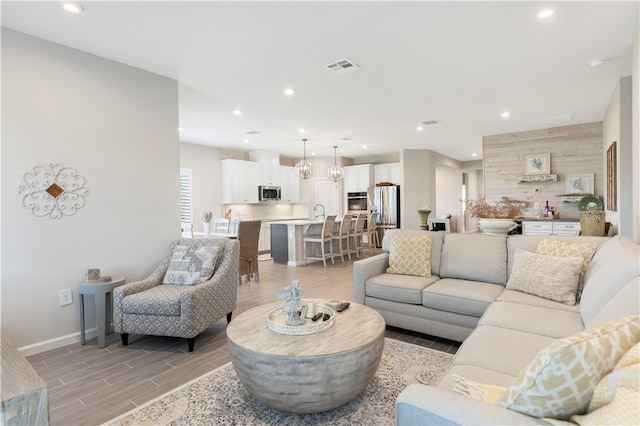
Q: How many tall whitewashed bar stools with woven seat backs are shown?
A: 4